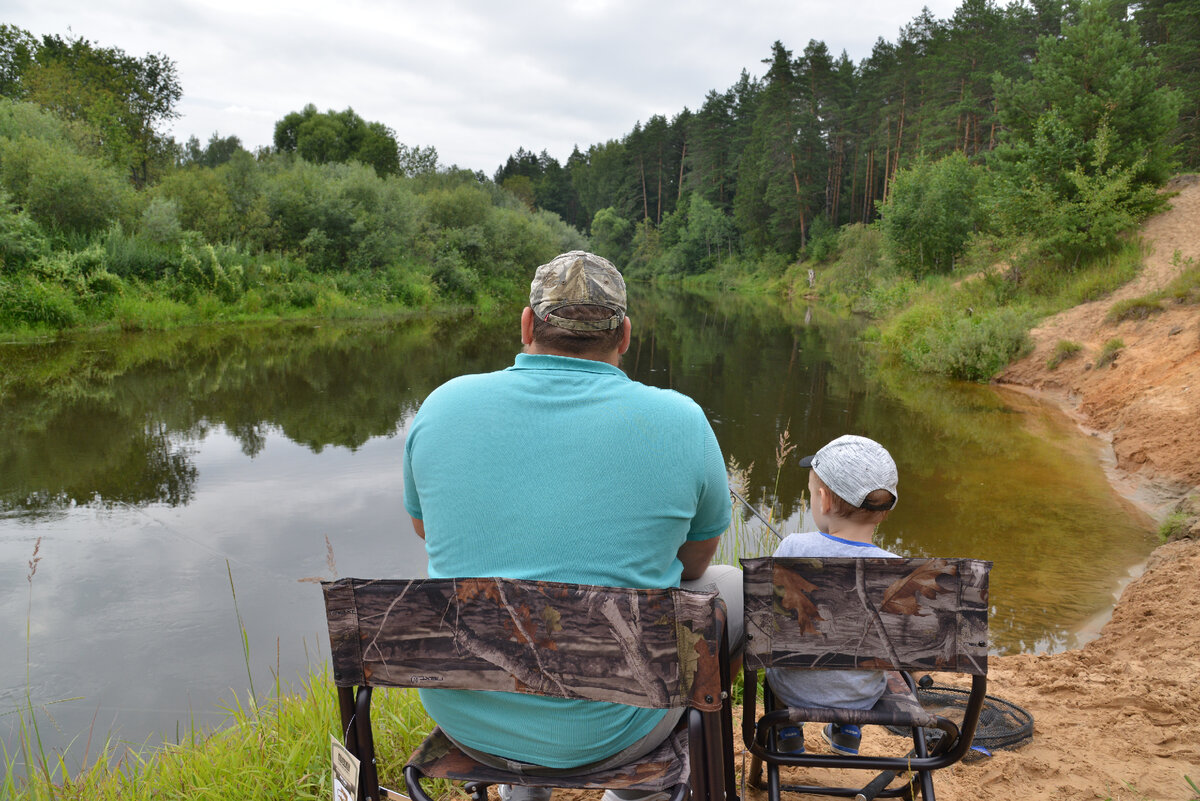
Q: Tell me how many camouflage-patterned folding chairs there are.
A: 2